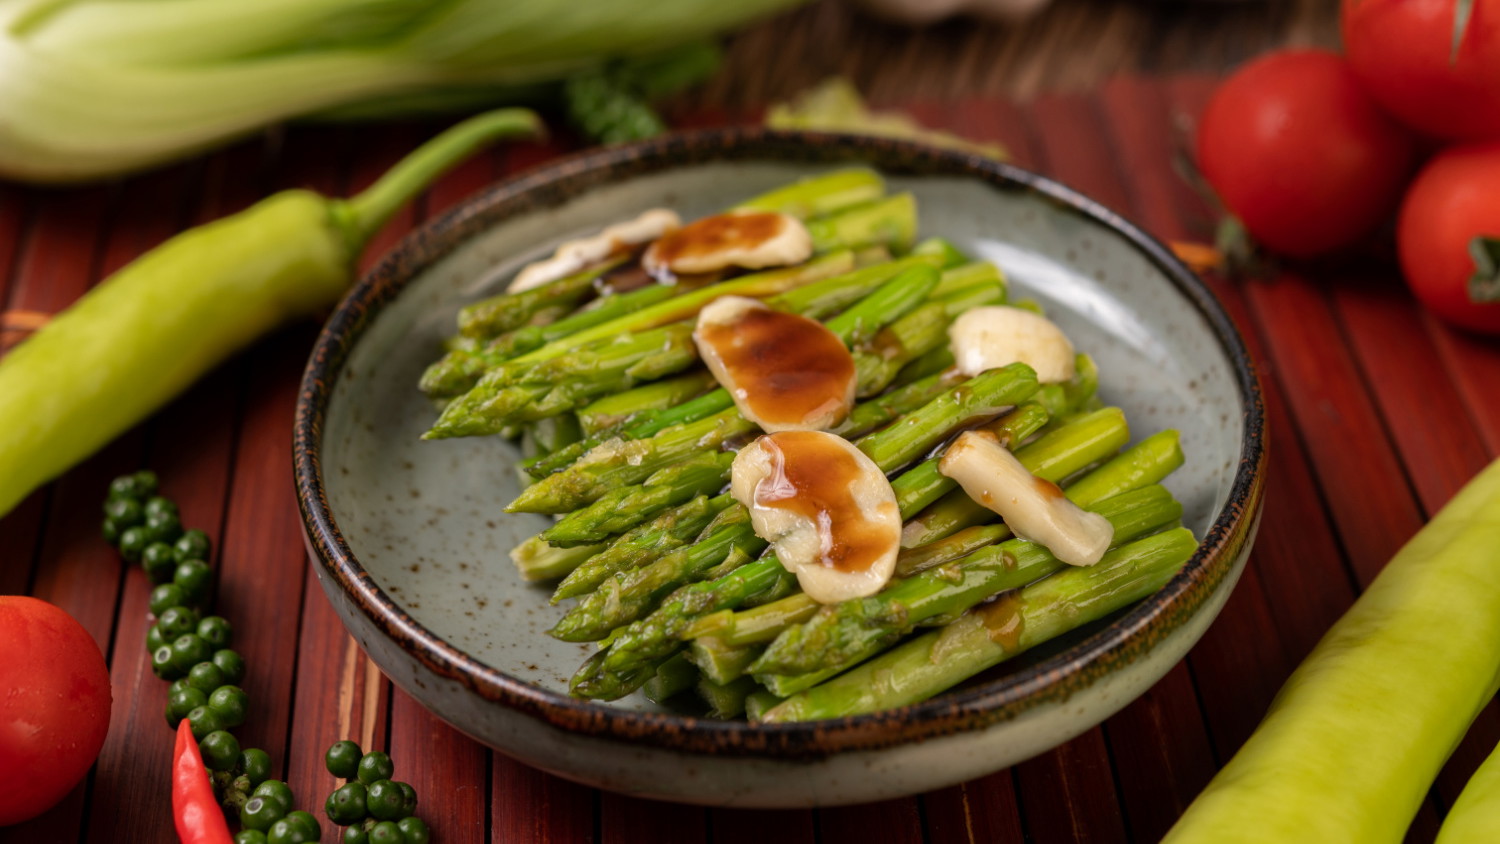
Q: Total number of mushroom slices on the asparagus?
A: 6